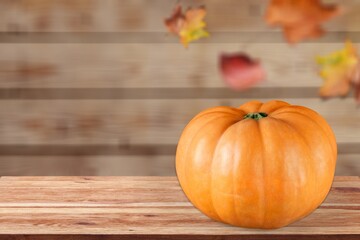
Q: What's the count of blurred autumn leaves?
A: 4